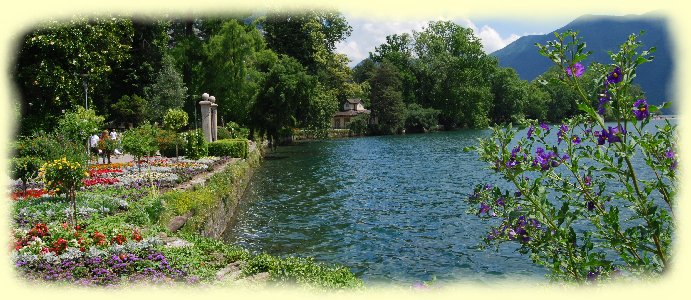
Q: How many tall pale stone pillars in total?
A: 2